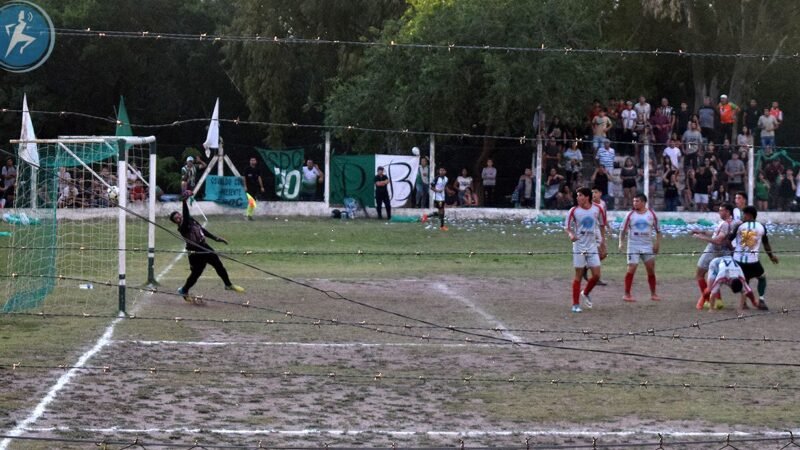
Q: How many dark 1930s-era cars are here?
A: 0